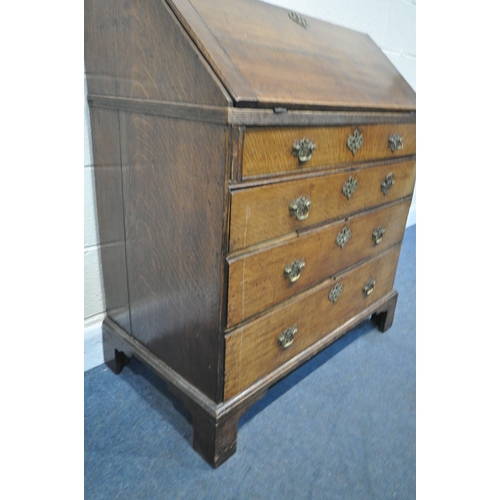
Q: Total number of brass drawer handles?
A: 8